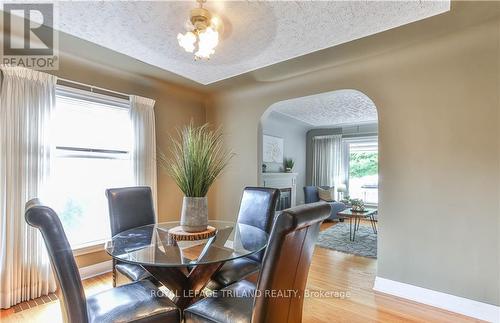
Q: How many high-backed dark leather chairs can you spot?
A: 4